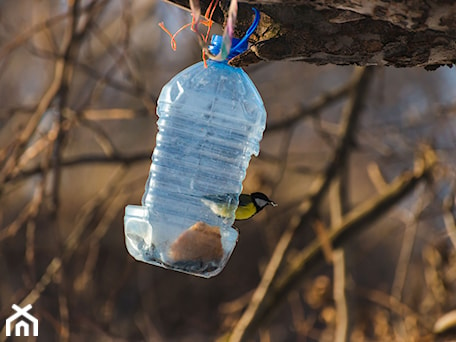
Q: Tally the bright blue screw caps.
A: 1